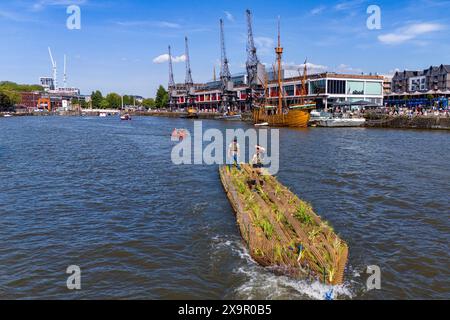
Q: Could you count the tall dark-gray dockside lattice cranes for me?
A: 4